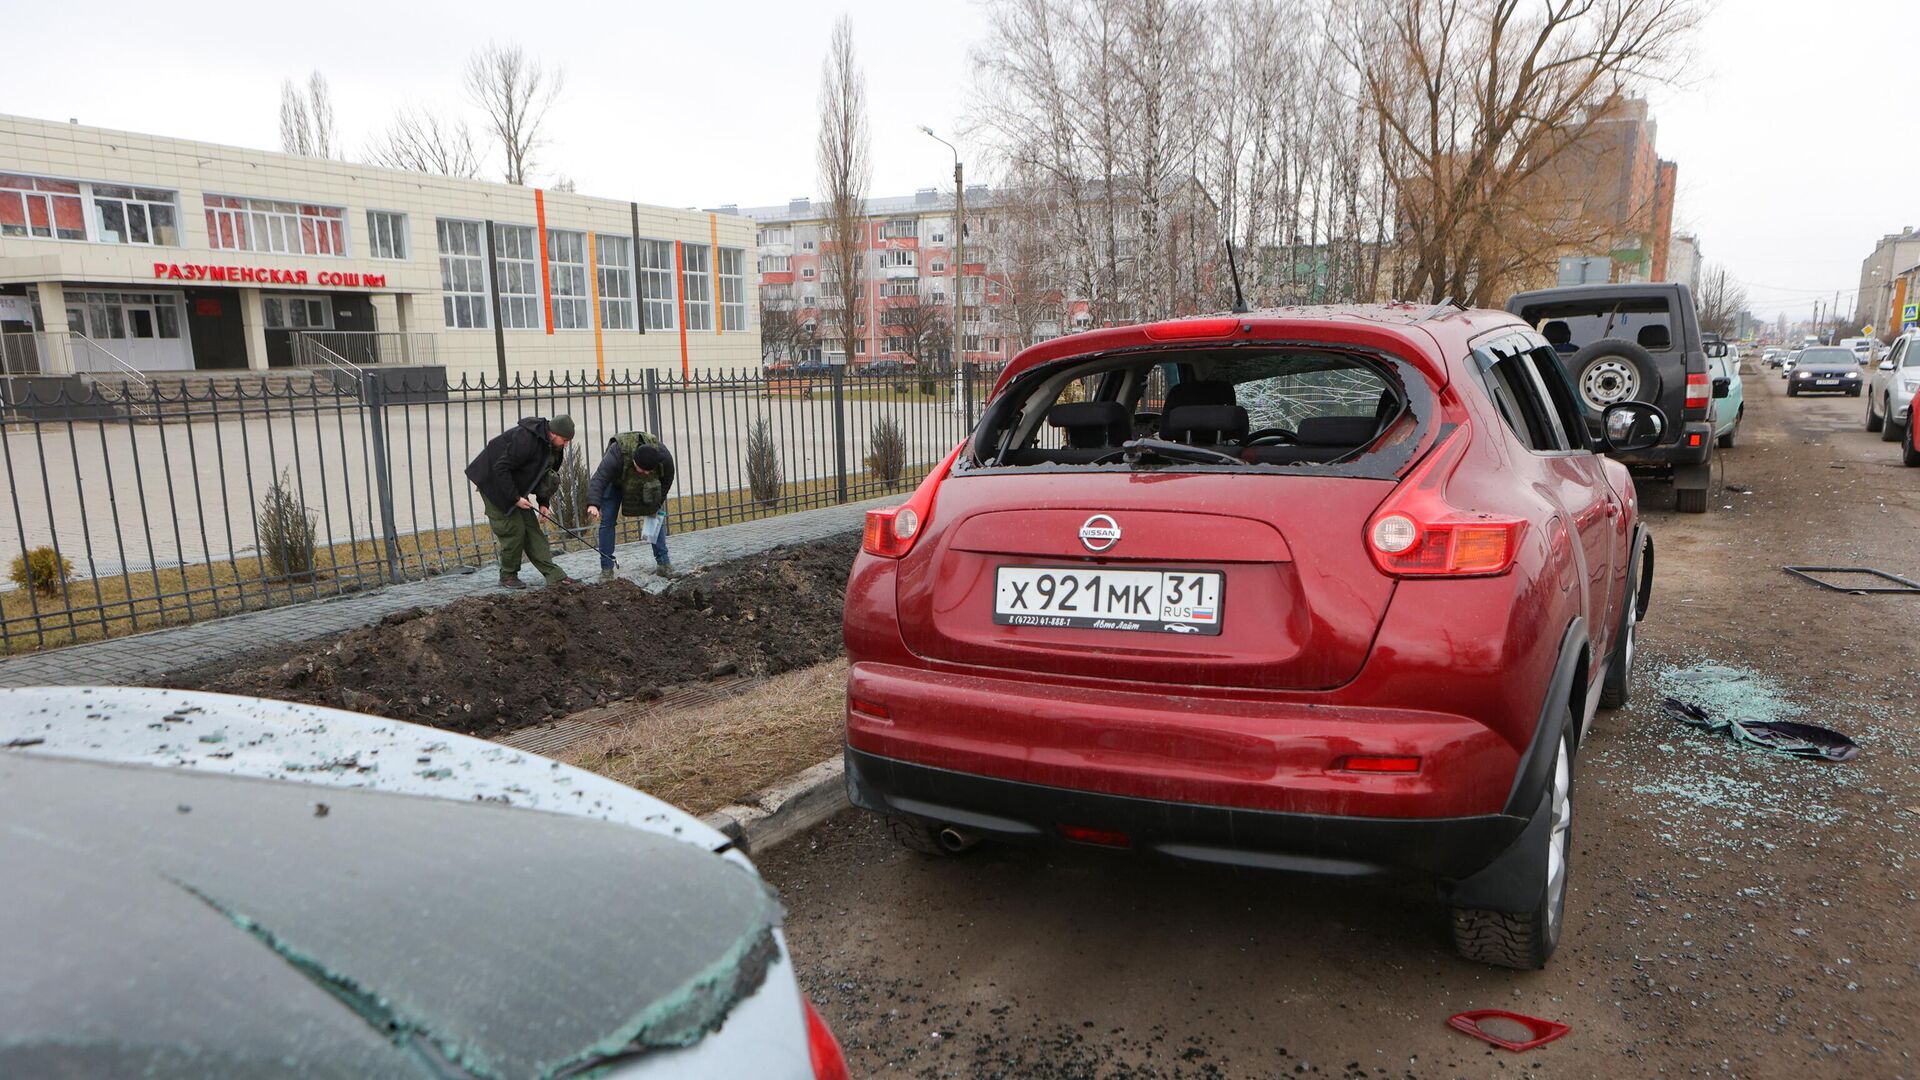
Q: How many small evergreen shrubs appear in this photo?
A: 5